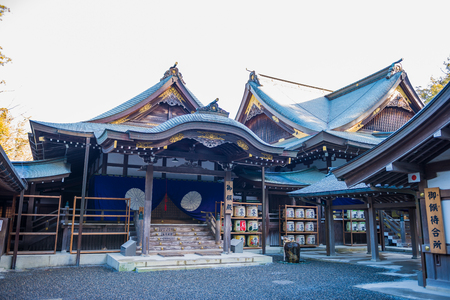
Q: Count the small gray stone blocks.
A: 2